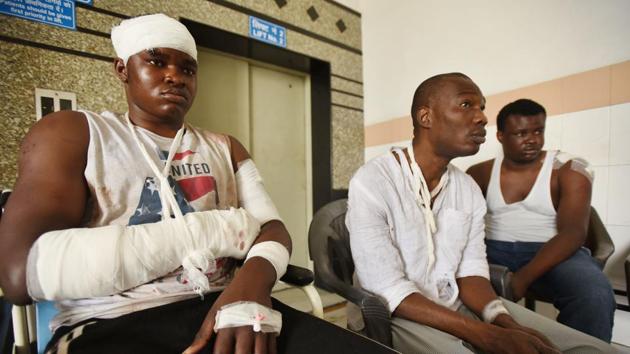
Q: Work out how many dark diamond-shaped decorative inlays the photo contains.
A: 3